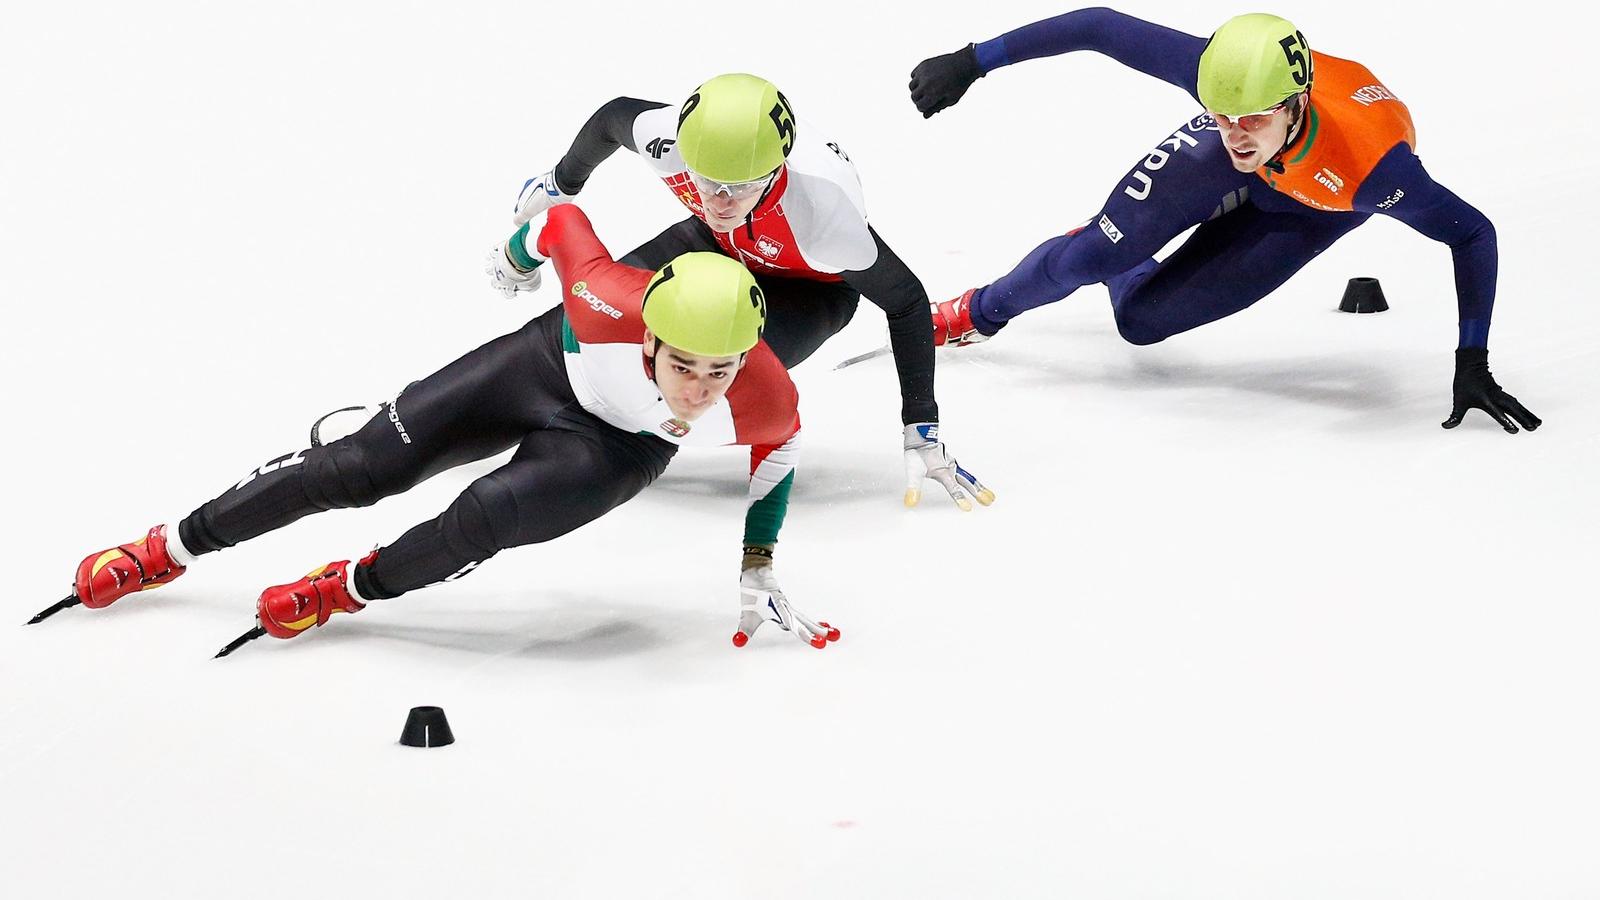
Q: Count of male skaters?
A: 3